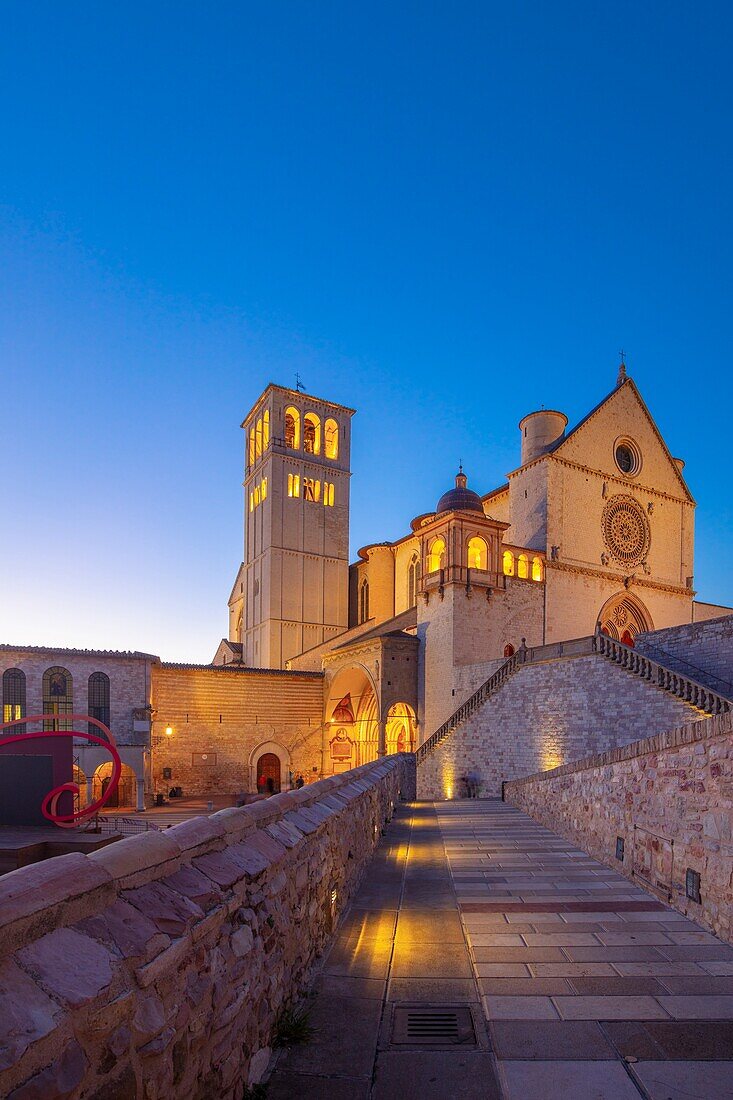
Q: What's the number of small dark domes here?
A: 1